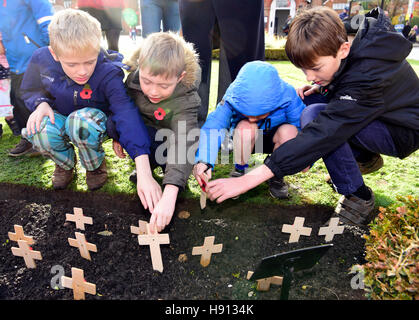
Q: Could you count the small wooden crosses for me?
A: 12